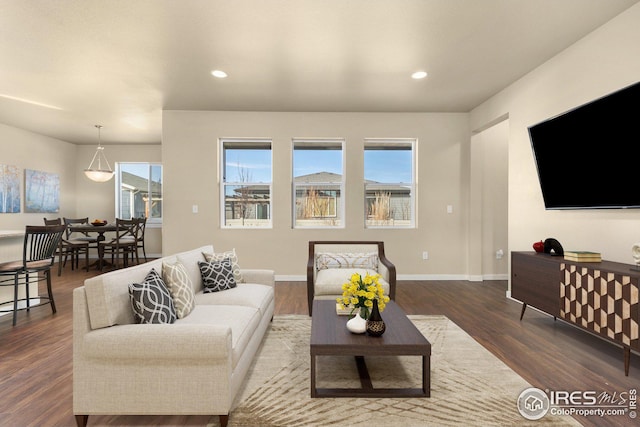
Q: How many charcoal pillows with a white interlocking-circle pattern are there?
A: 2